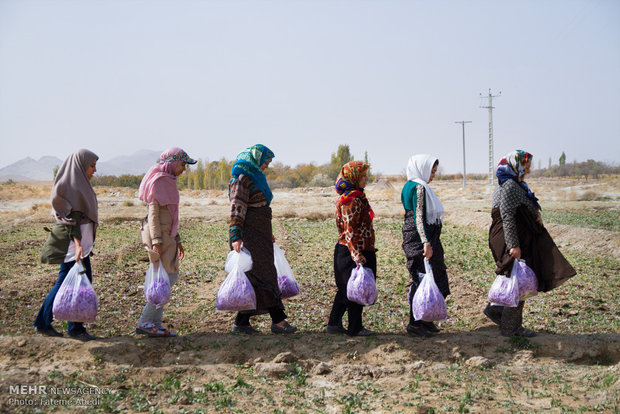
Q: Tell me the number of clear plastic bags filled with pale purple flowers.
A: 8